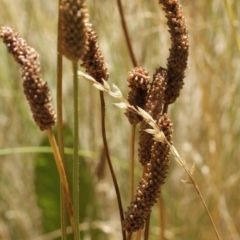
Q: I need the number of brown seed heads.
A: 7